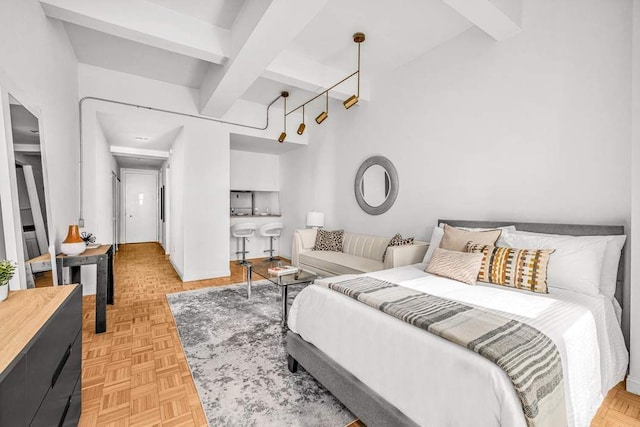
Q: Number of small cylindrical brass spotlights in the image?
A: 4